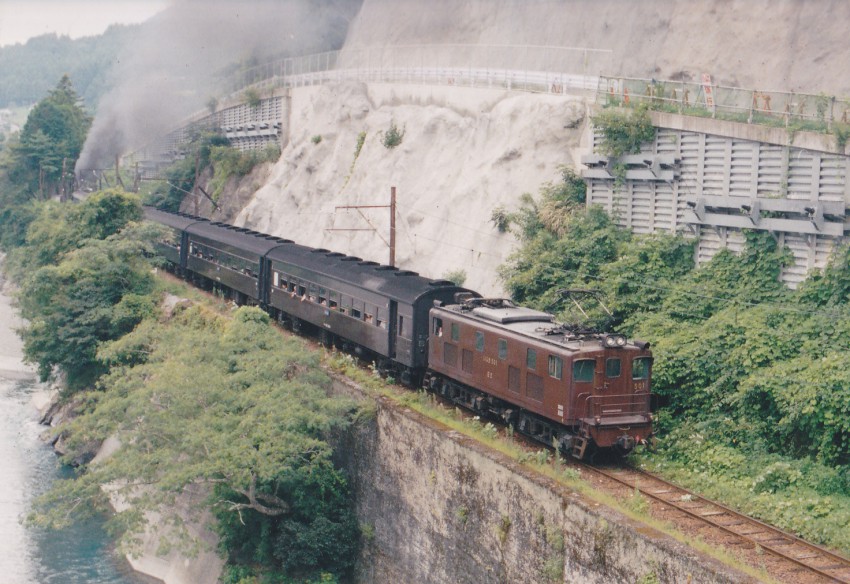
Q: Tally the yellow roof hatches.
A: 0